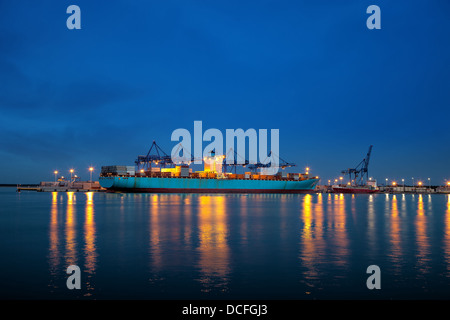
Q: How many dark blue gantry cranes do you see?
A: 5